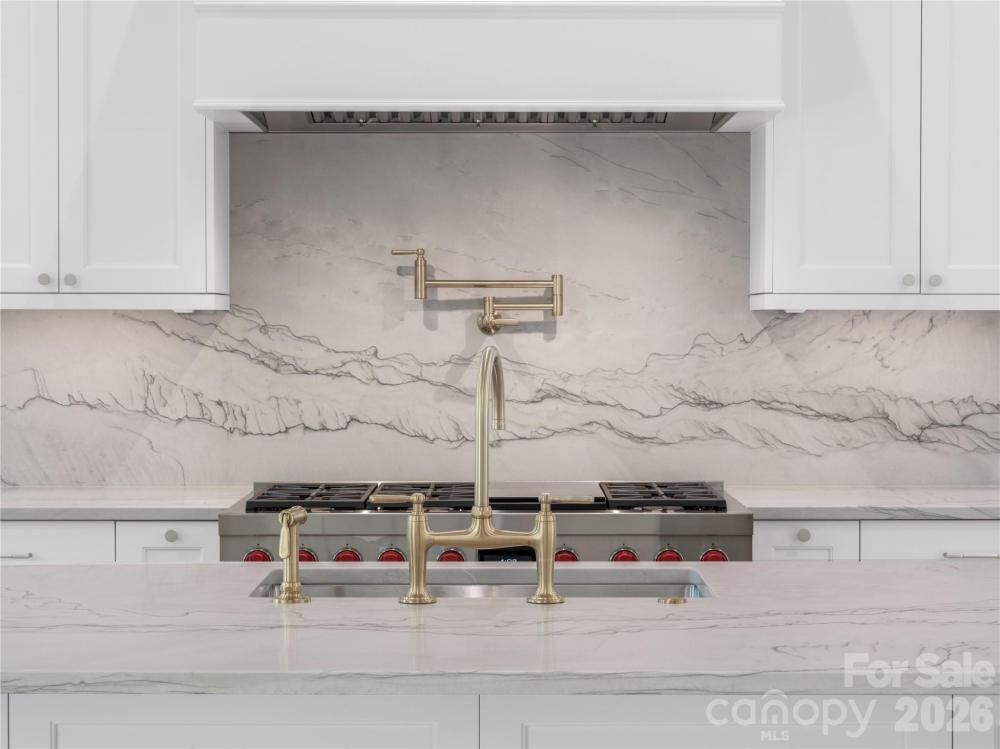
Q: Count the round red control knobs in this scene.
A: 9